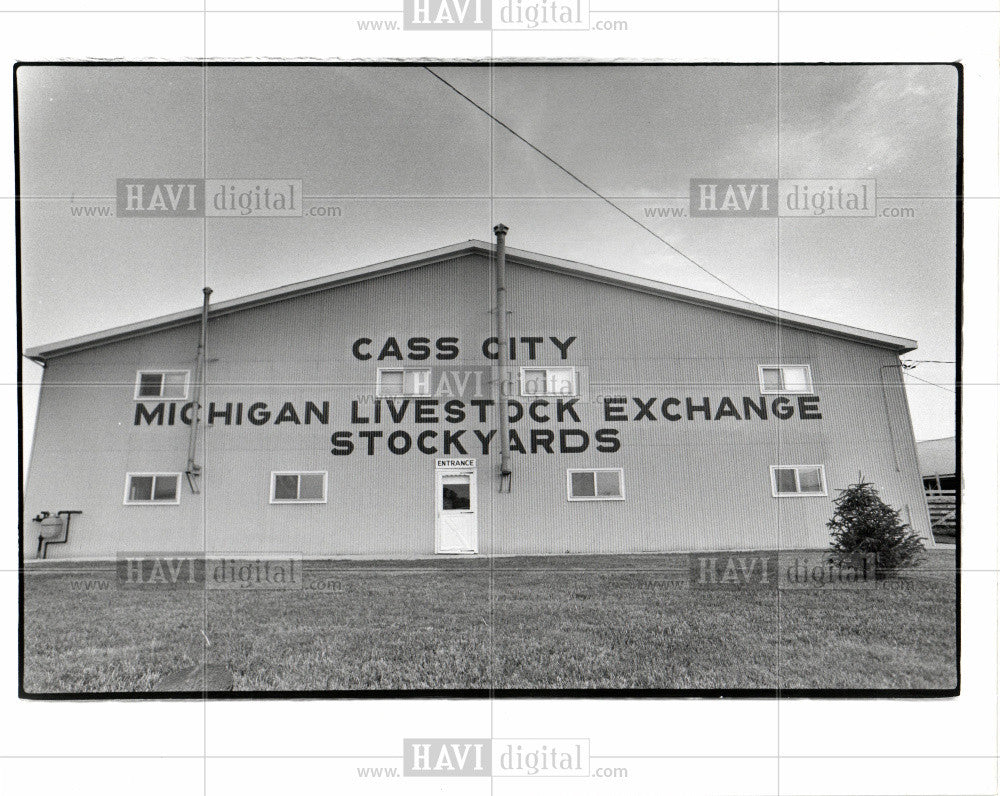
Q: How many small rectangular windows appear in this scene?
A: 8